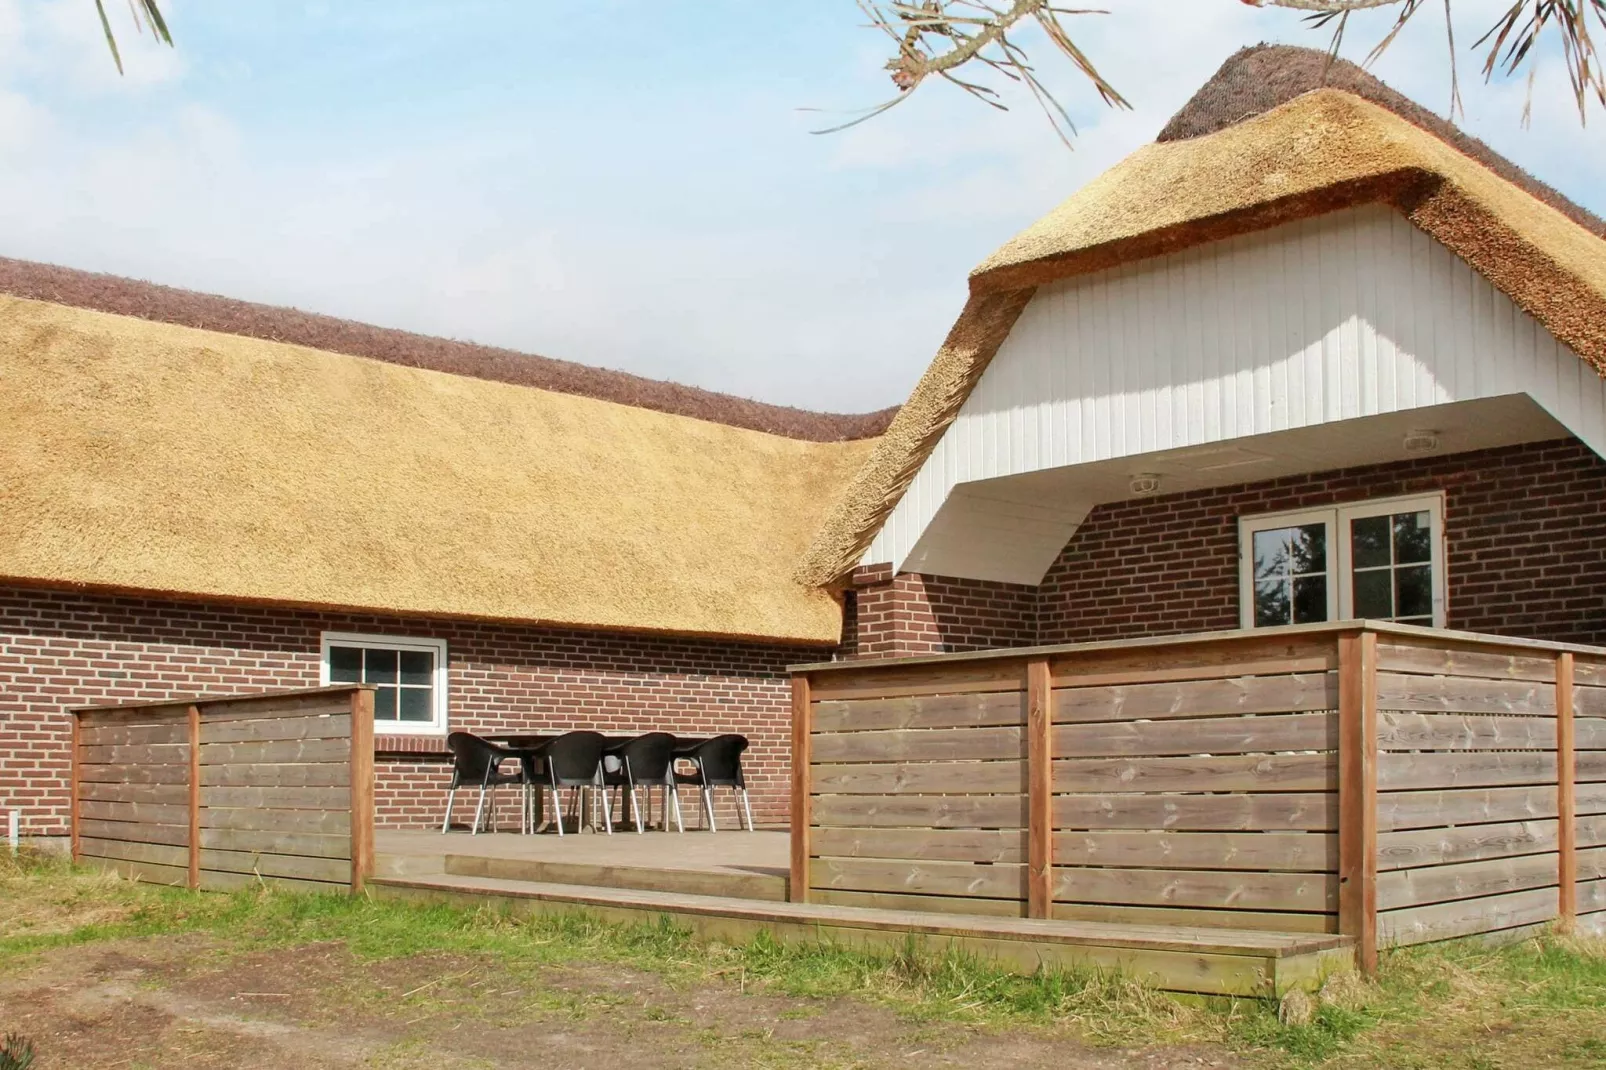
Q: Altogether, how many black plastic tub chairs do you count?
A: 4